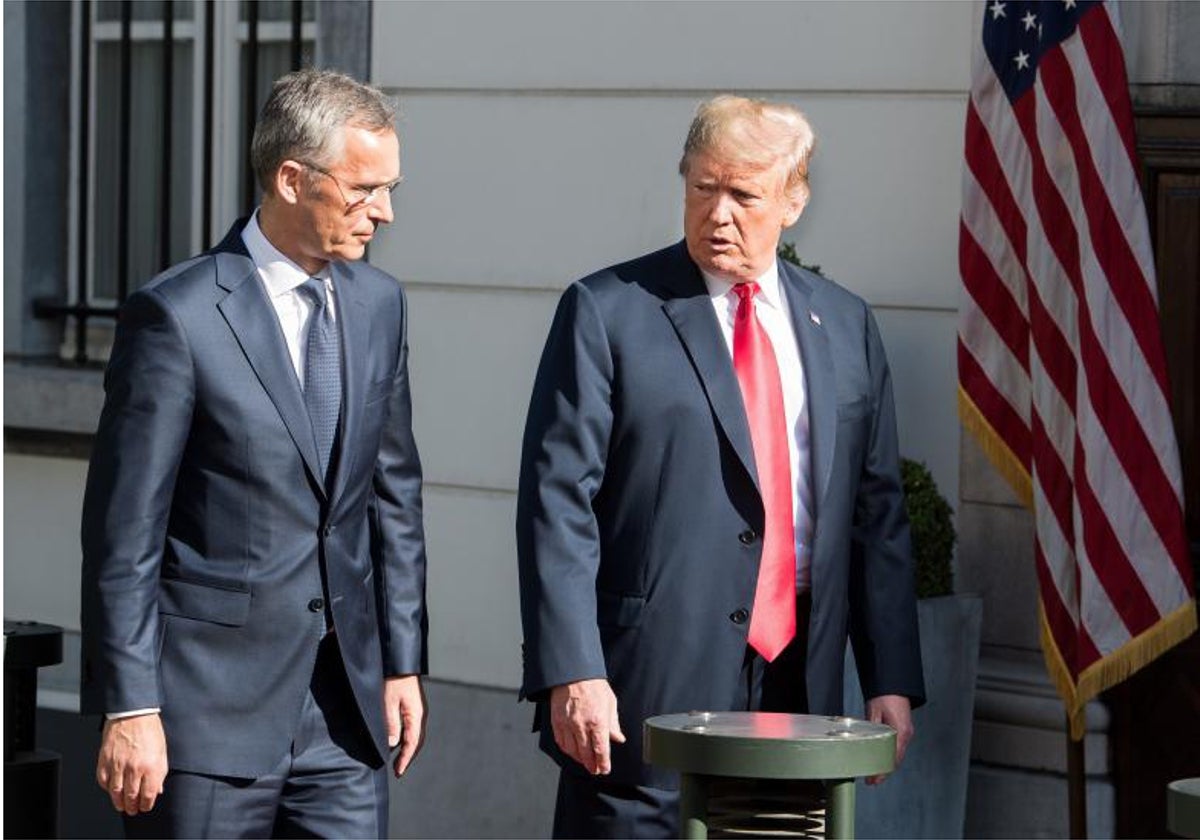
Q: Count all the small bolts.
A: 4